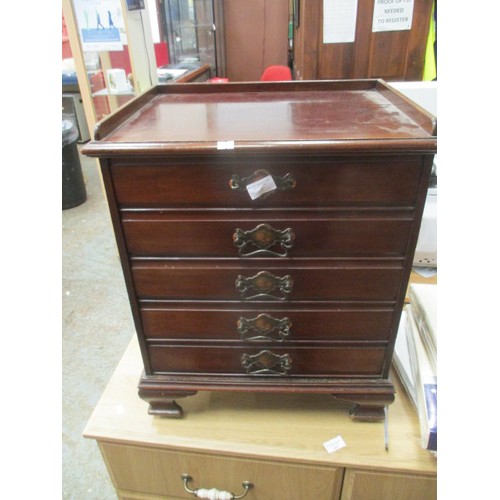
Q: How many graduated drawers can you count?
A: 5